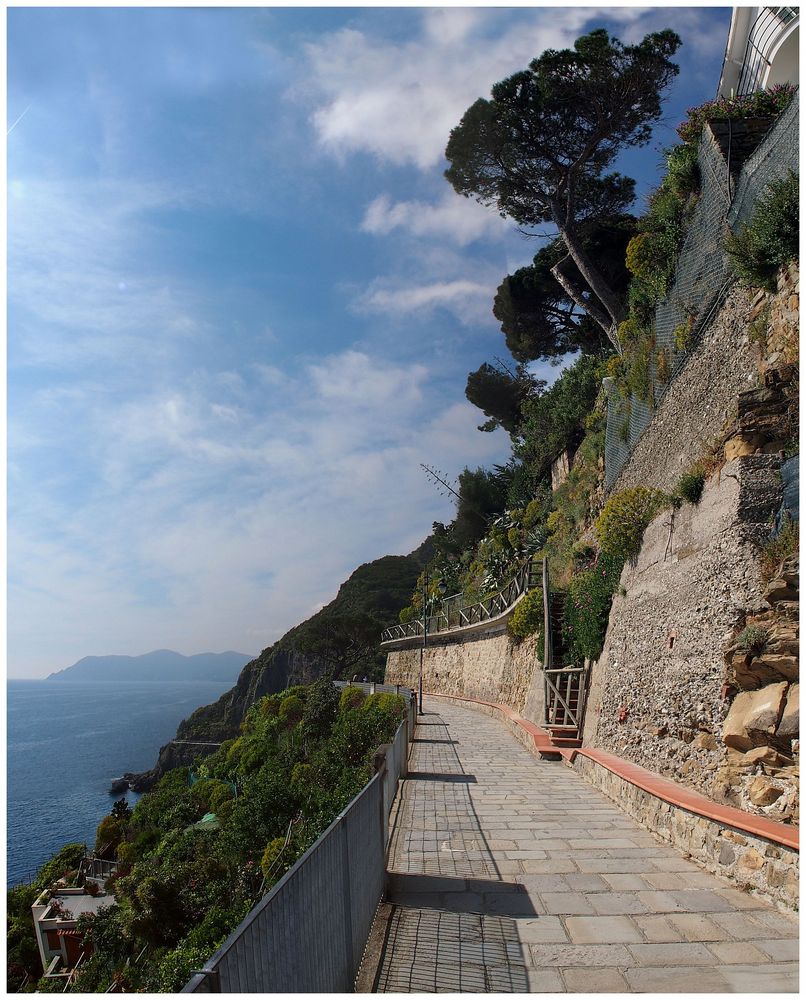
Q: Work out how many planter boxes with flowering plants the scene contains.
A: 1